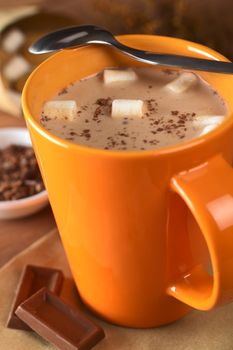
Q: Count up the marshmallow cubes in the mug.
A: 5